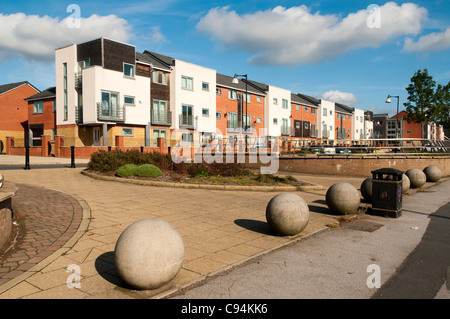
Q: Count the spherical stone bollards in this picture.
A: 7